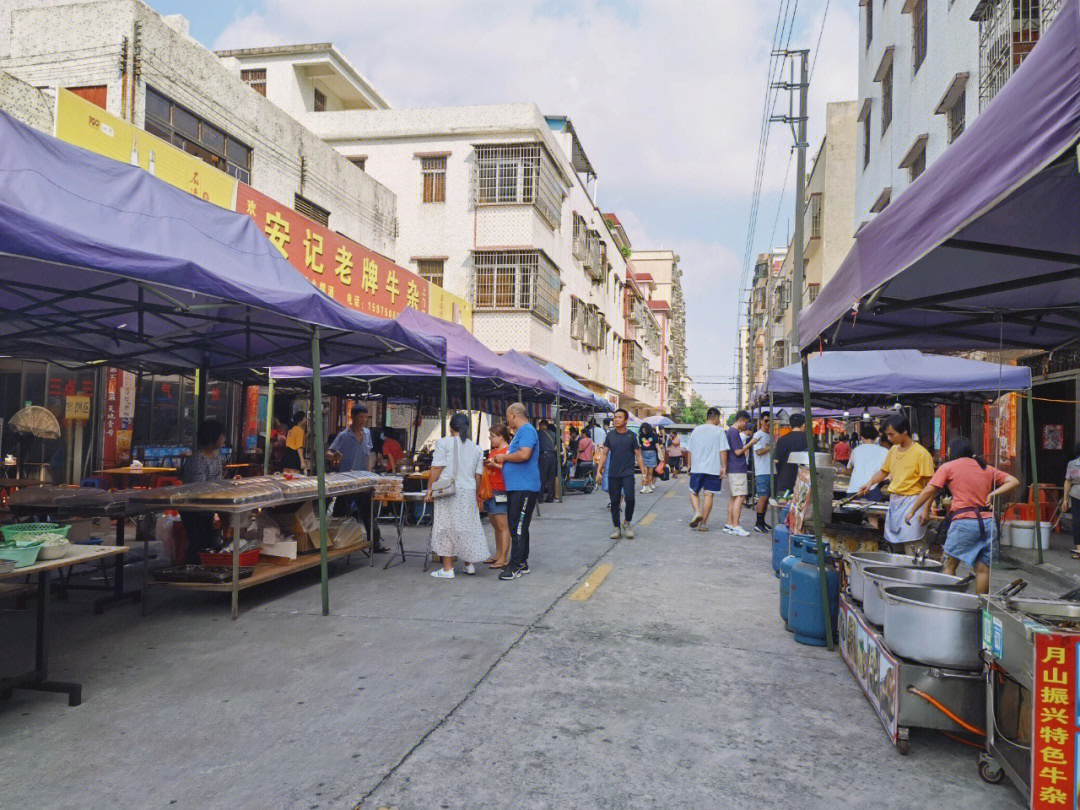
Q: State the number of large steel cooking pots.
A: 3